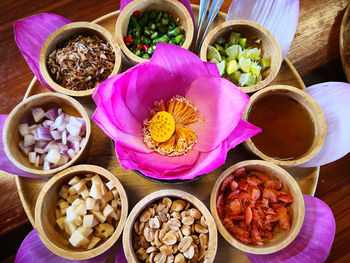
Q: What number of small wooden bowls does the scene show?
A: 8